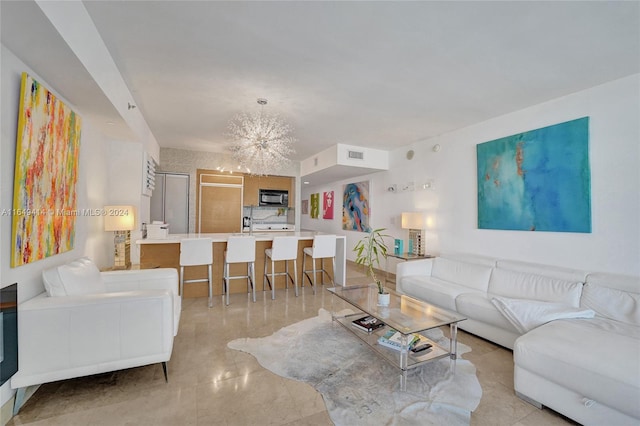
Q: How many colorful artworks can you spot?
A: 5